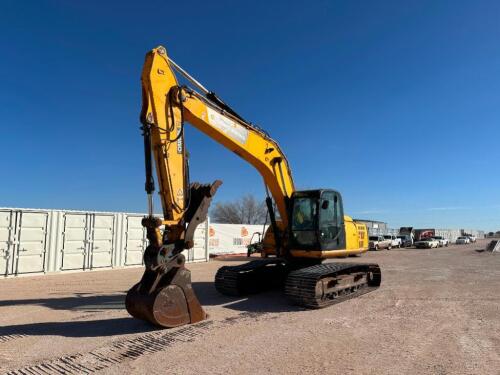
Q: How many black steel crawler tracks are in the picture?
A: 2